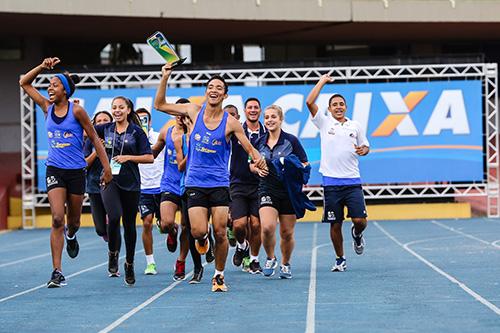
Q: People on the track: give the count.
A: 11